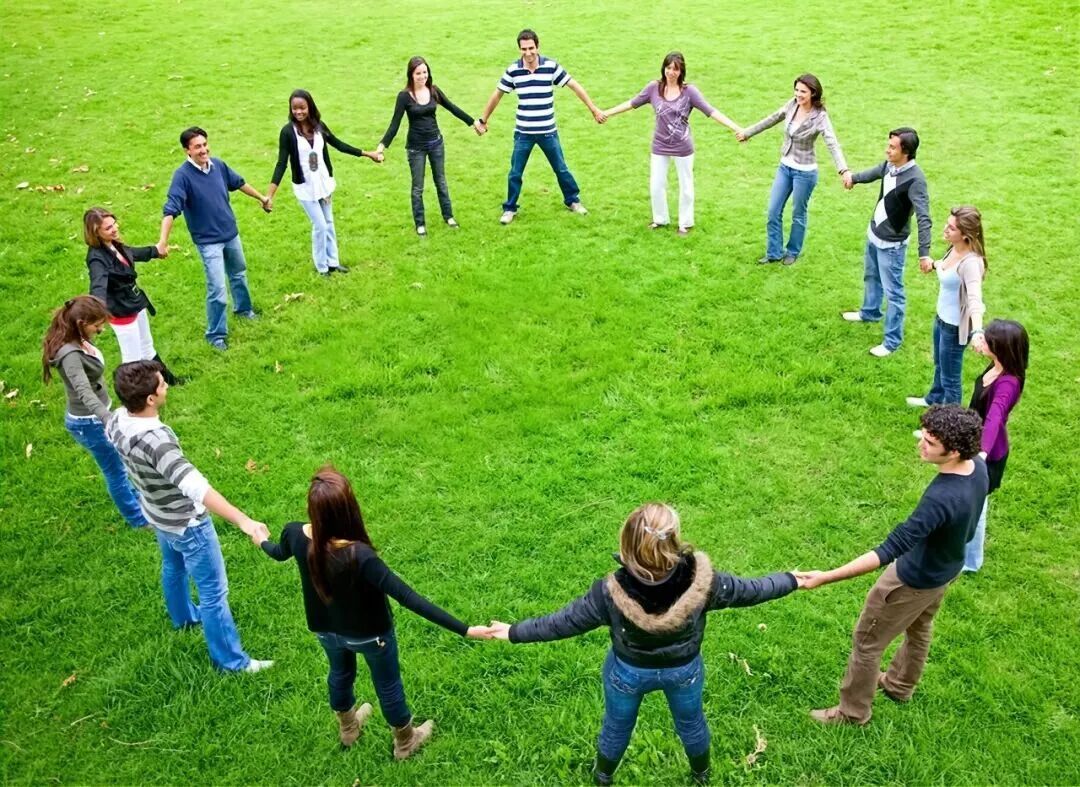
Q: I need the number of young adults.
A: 15